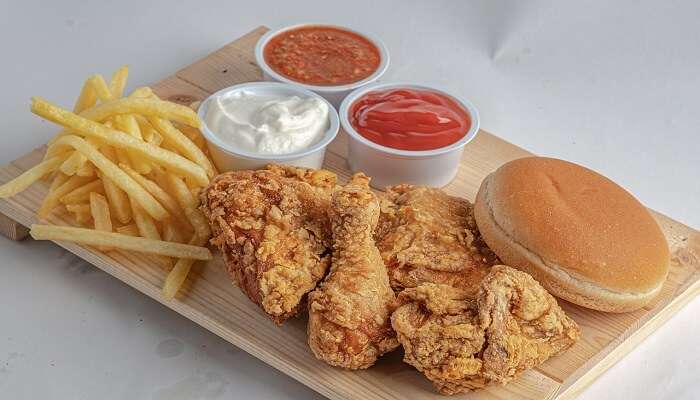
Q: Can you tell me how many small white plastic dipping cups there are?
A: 3